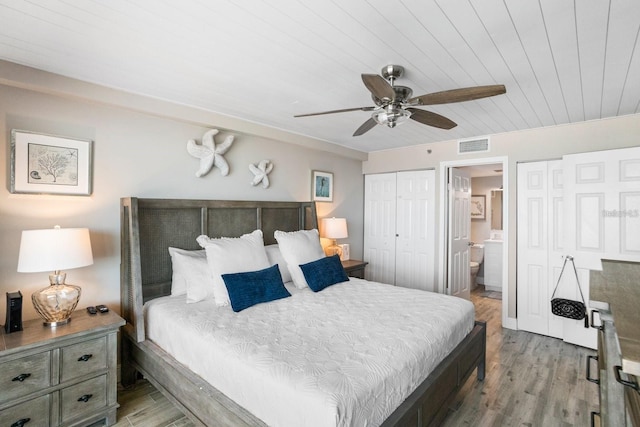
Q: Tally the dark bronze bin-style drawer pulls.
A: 4